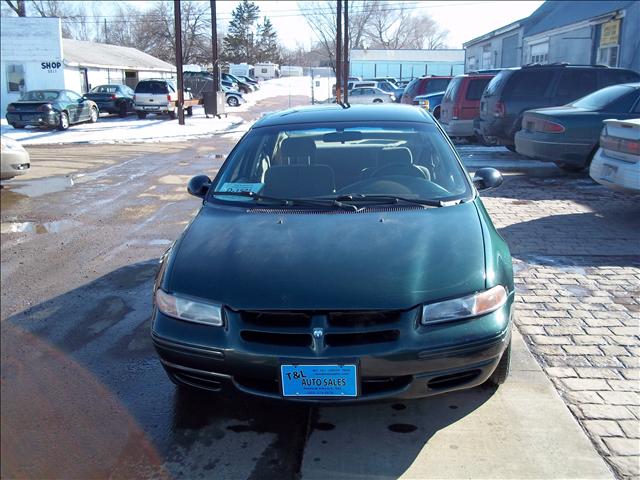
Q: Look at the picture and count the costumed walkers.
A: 0